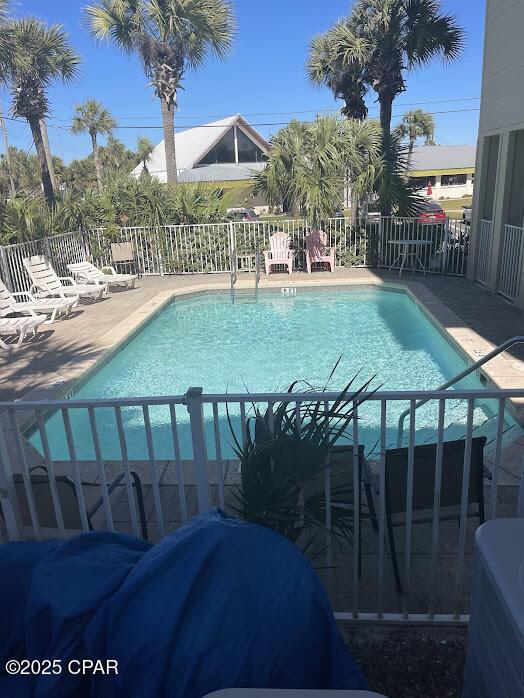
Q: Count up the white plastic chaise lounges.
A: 4